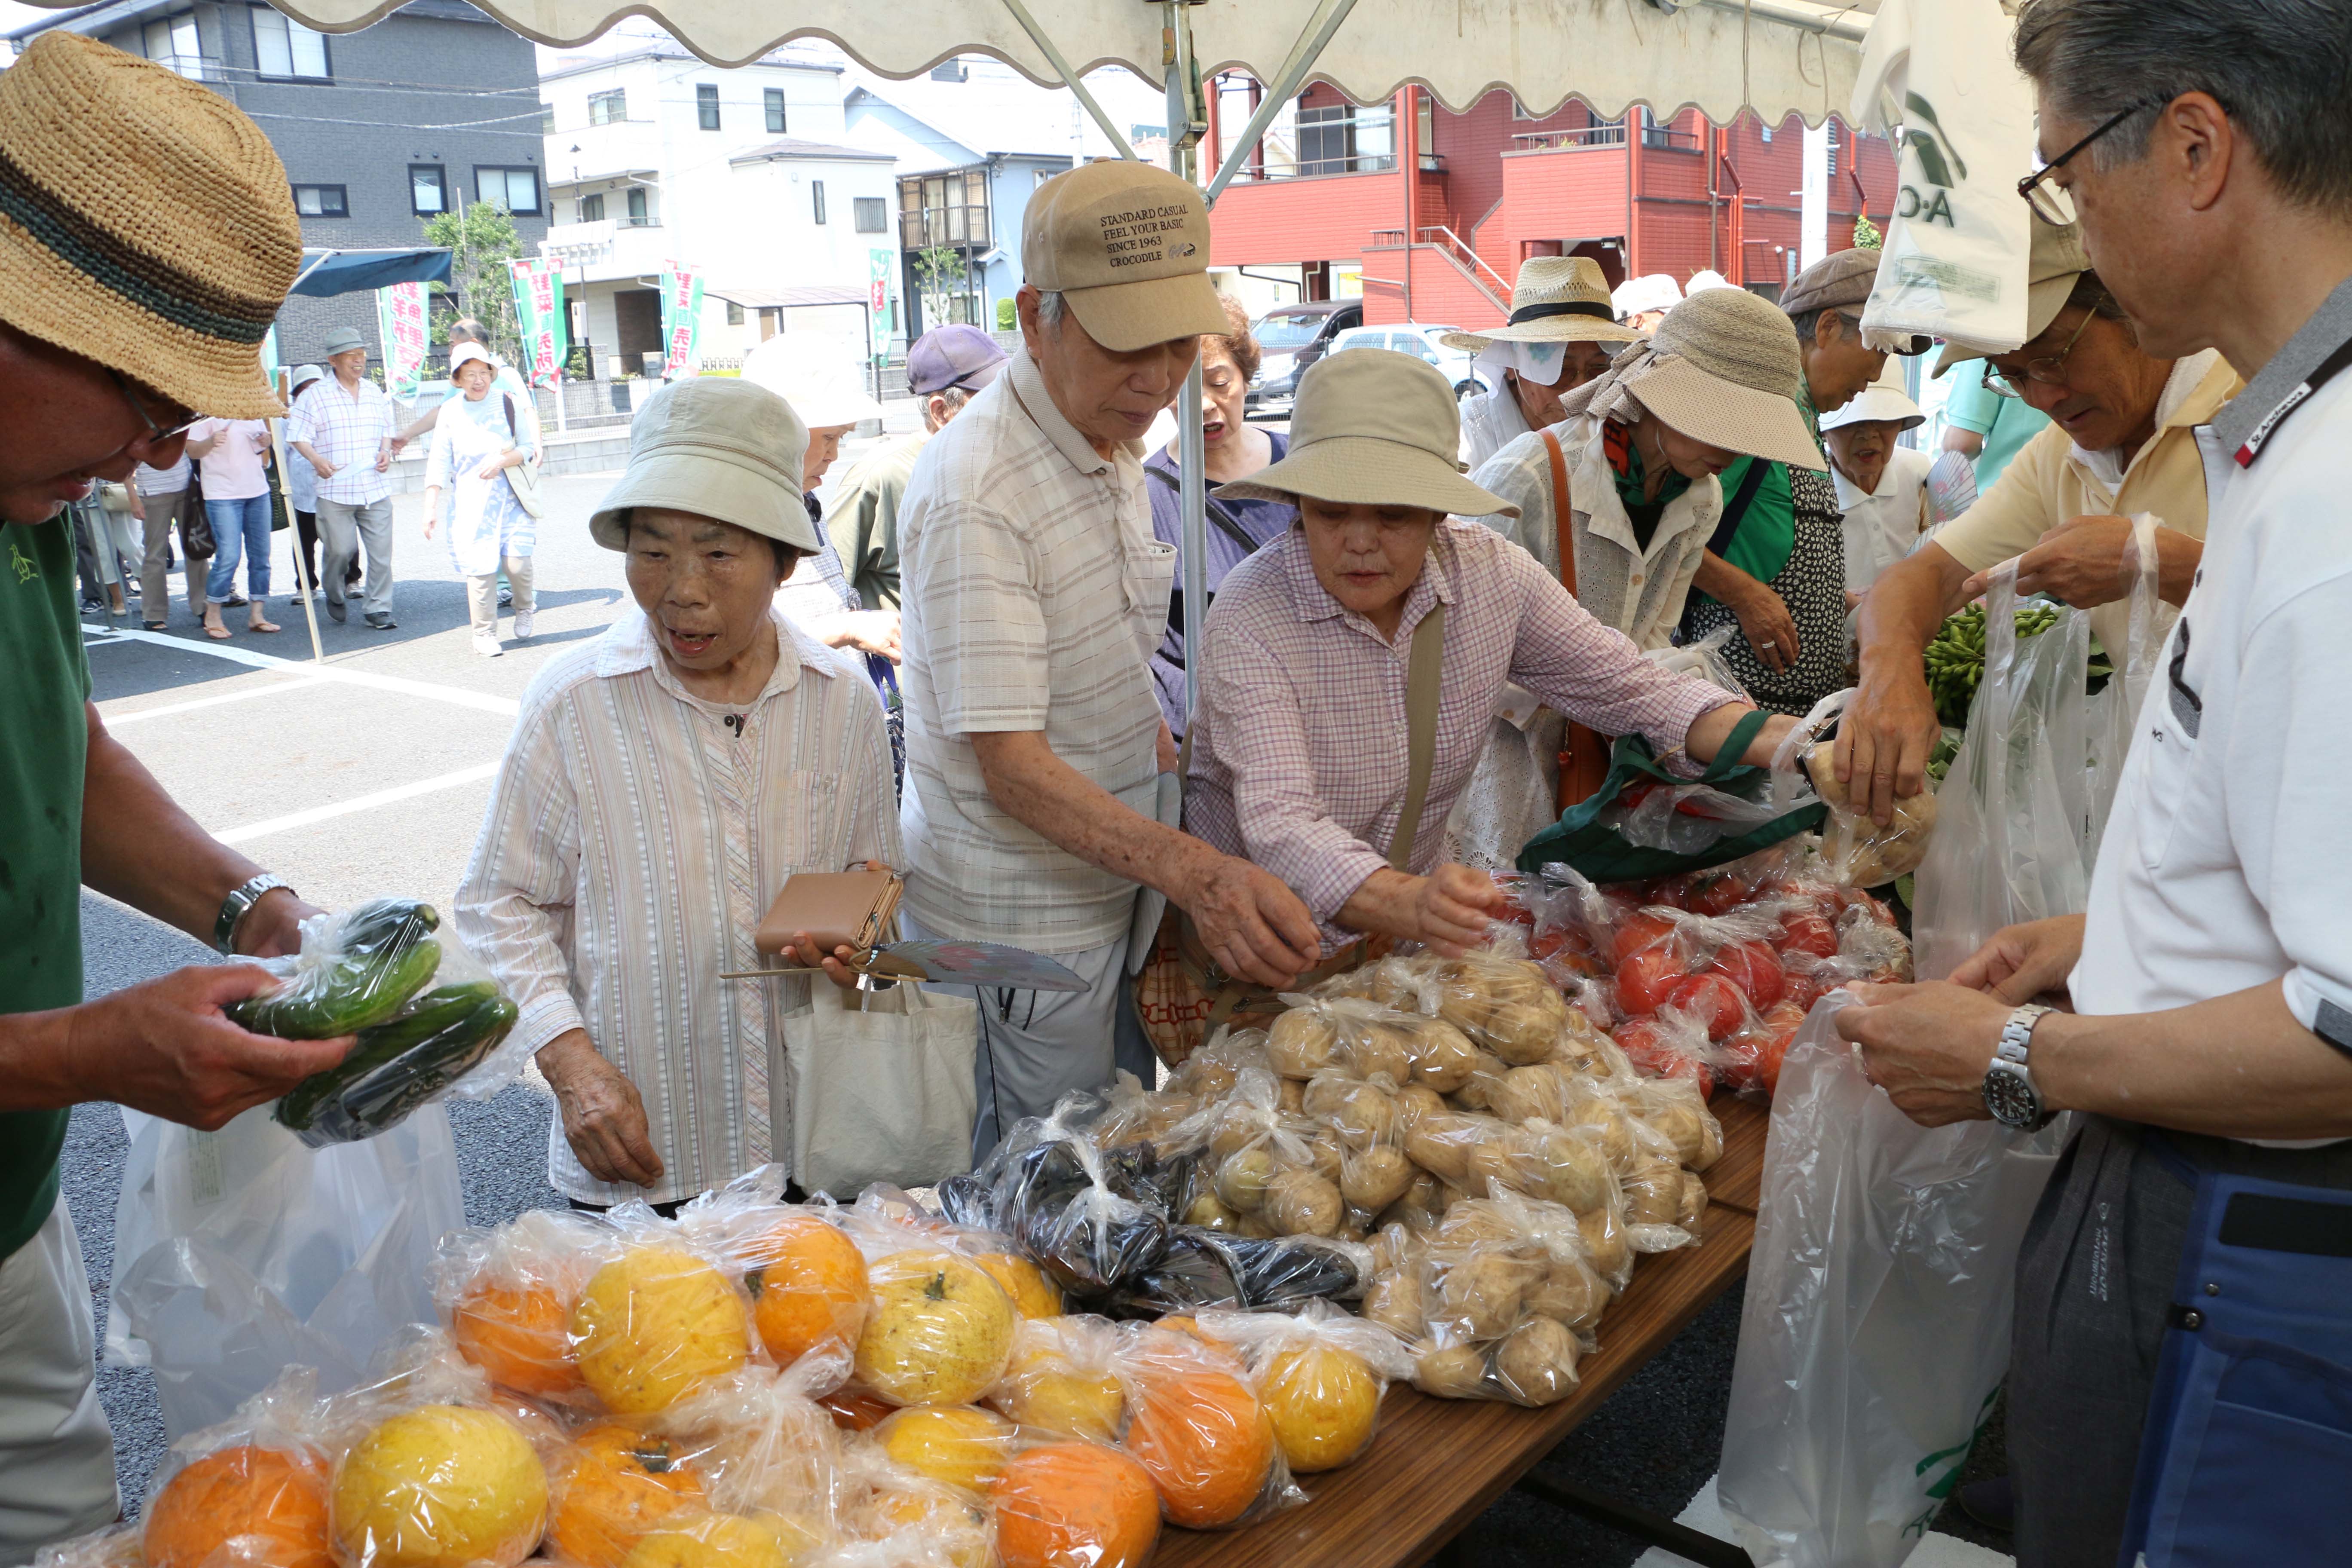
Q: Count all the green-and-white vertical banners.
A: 4